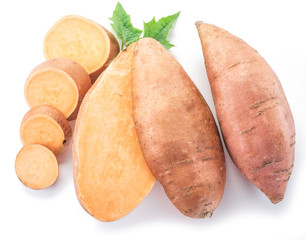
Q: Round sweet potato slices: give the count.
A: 4